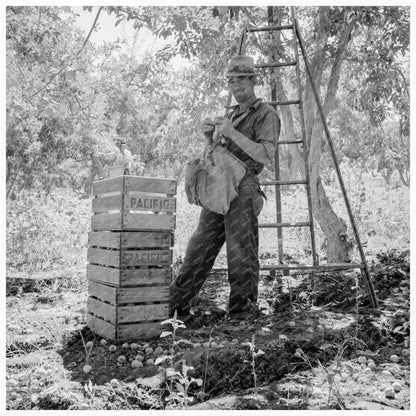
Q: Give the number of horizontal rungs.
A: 7